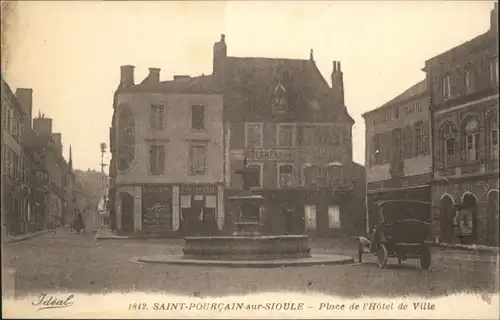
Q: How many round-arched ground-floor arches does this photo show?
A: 3